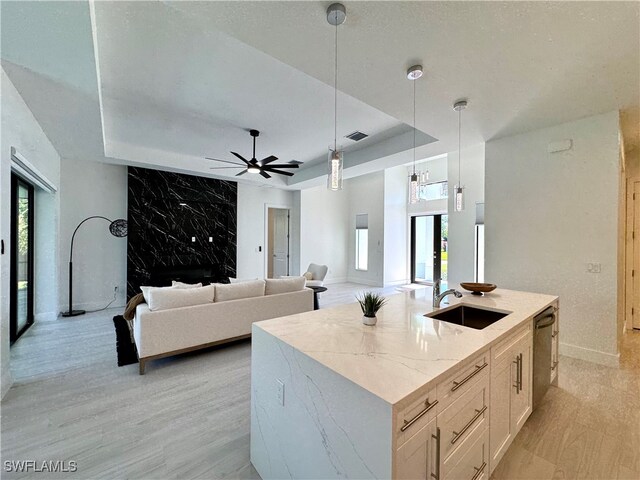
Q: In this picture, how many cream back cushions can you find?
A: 3